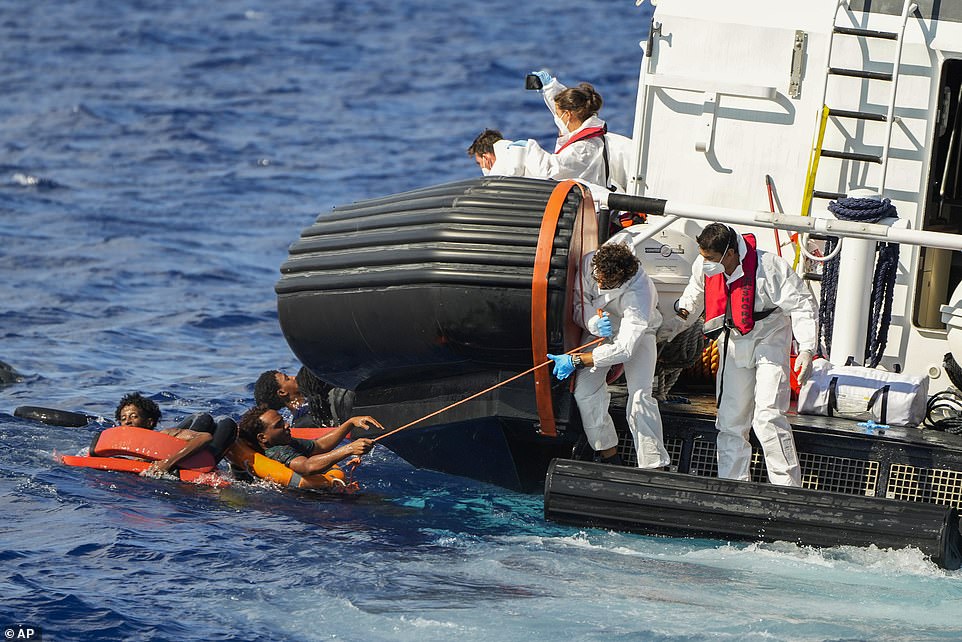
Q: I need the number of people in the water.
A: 3